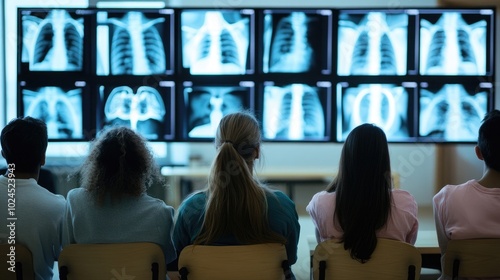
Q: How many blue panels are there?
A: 12